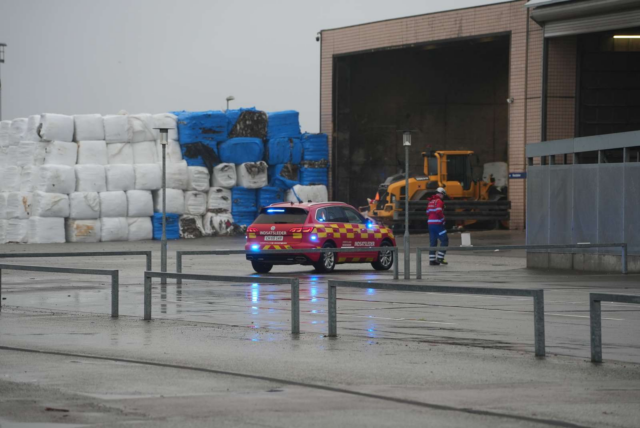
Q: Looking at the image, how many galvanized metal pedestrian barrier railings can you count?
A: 7